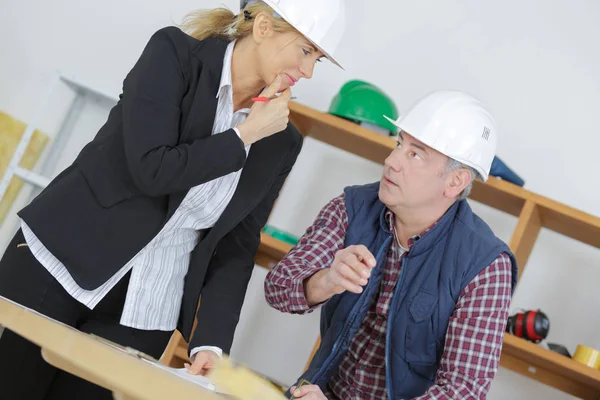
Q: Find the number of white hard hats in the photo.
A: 2